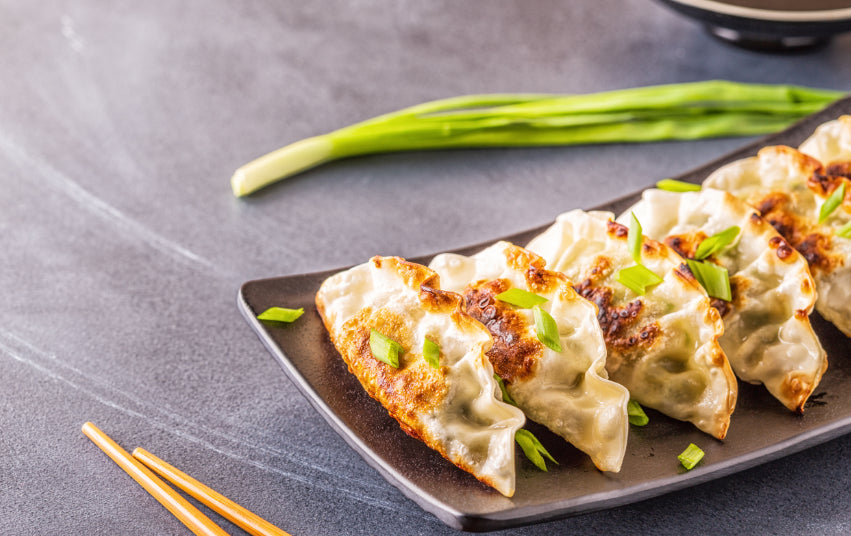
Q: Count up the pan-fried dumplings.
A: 6